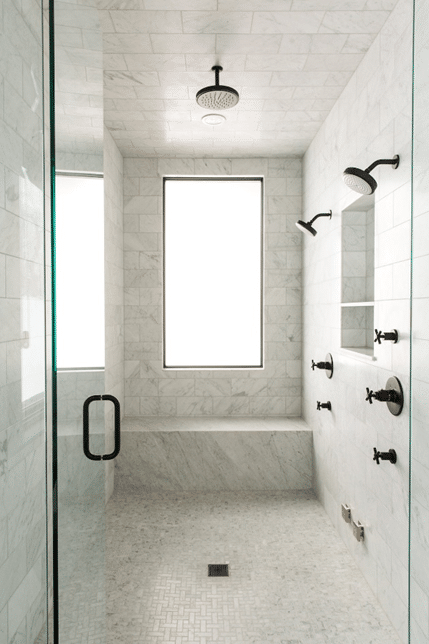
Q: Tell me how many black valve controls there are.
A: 5